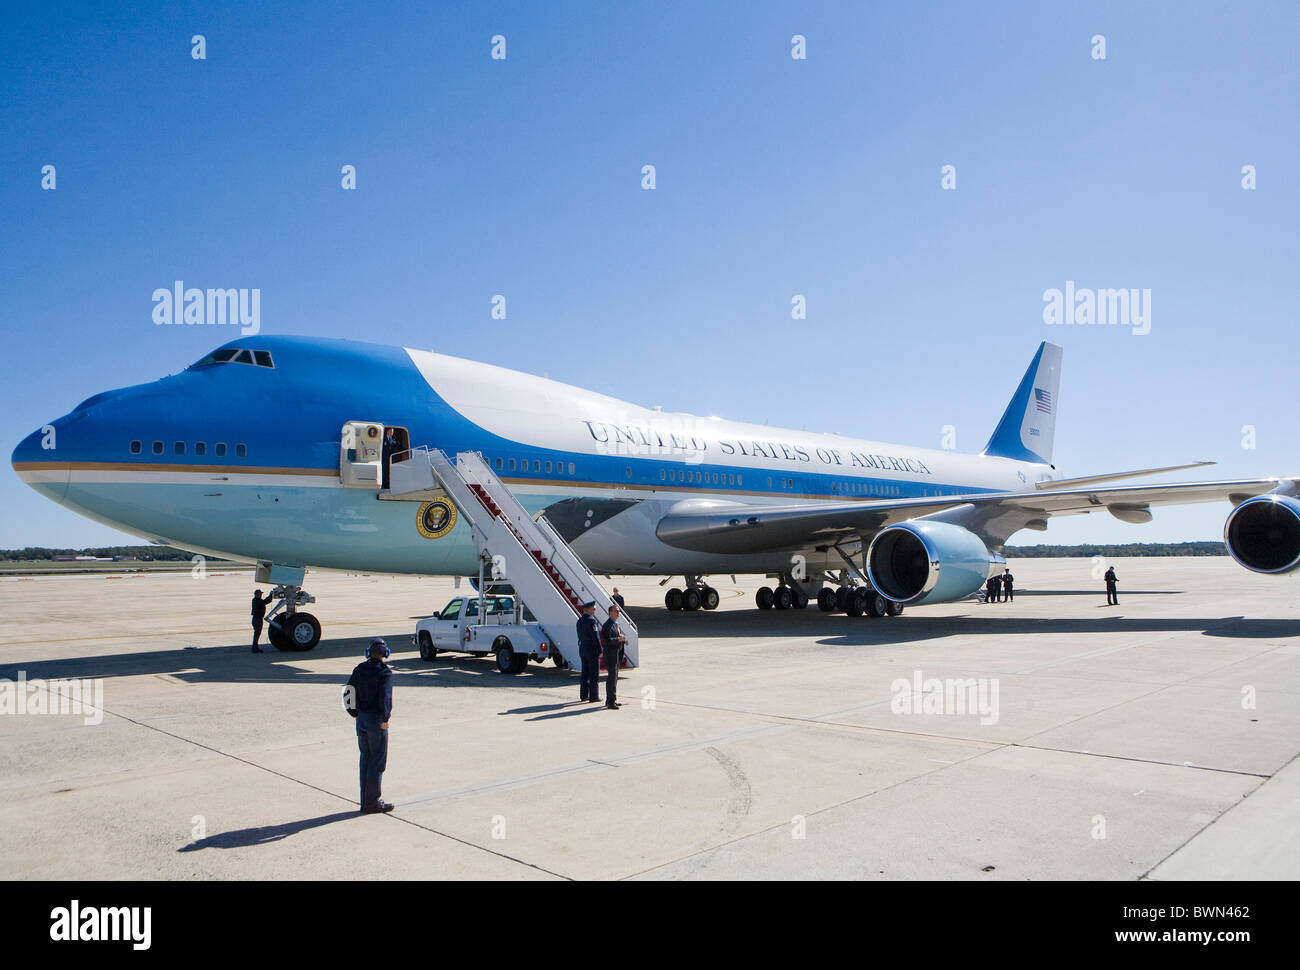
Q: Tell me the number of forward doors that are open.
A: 1